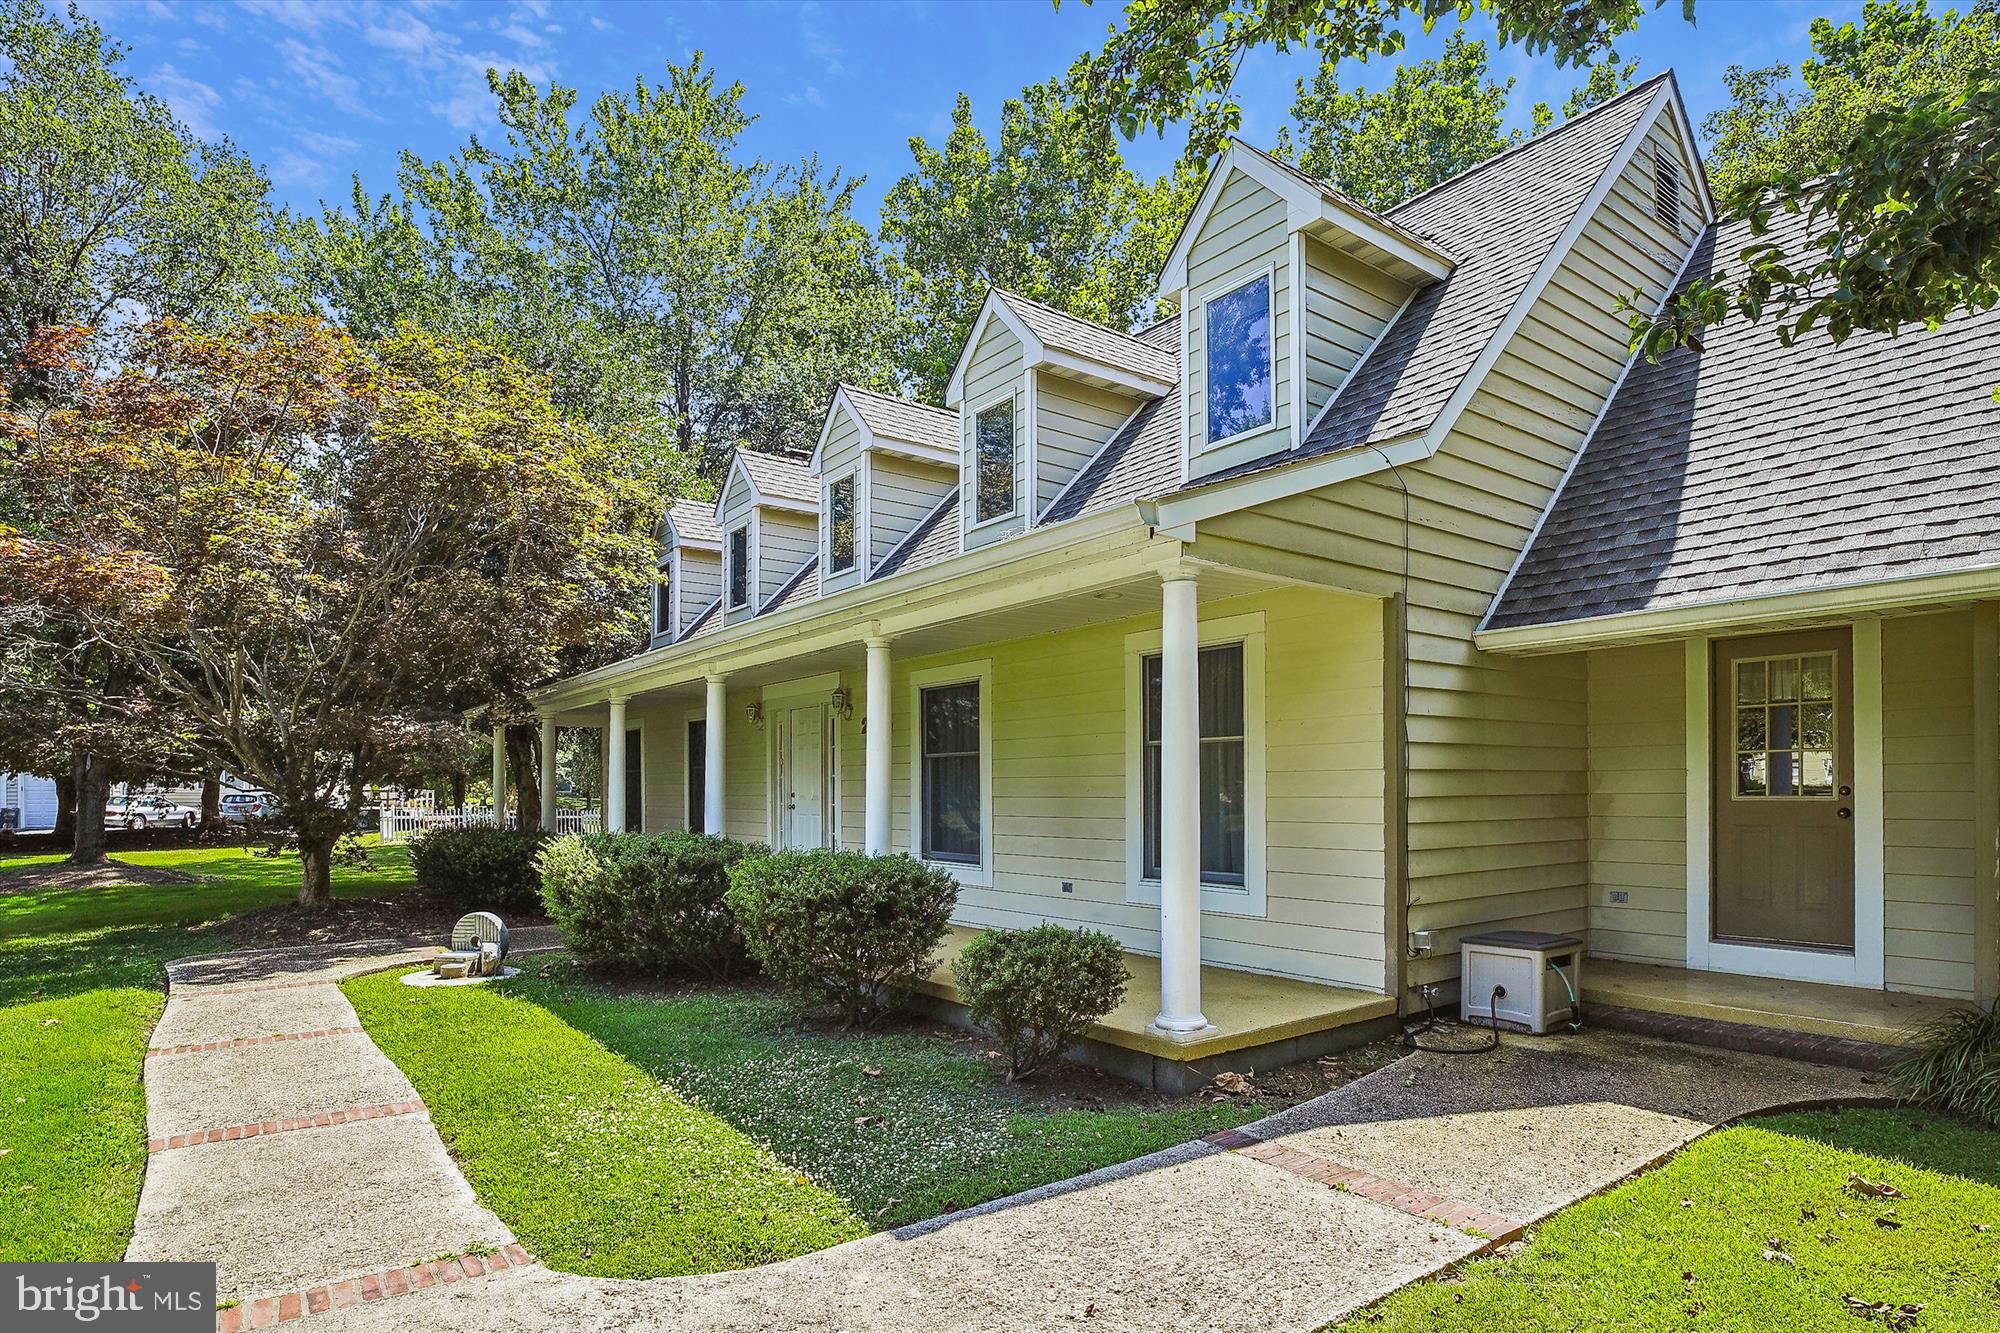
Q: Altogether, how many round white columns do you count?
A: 6